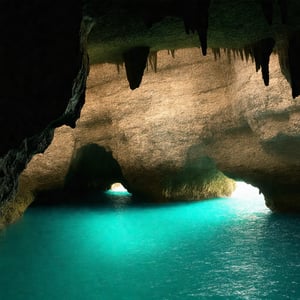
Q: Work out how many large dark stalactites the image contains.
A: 4